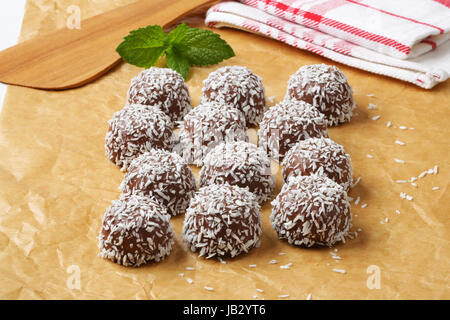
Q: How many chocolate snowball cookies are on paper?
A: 12